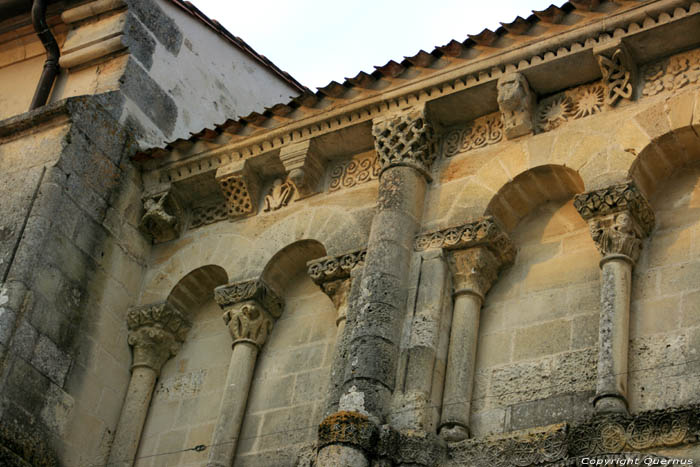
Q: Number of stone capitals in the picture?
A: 6